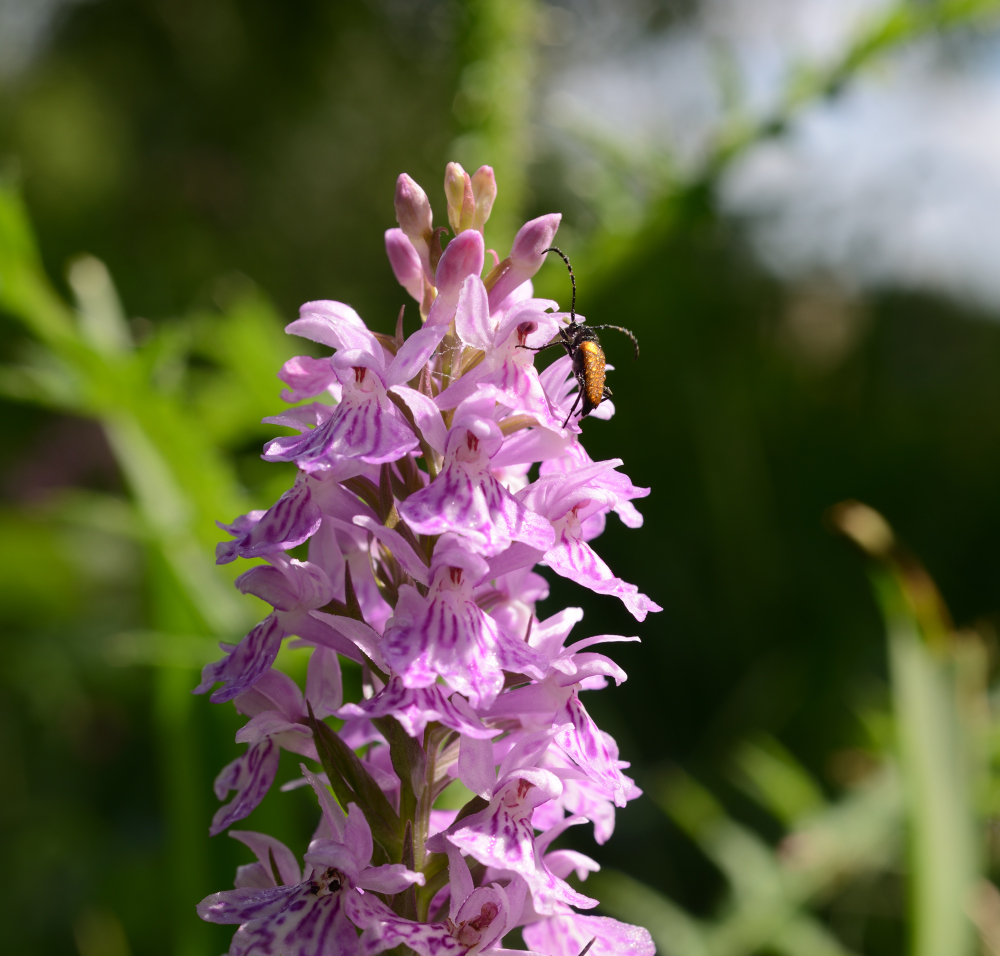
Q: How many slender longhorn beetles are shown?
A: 1